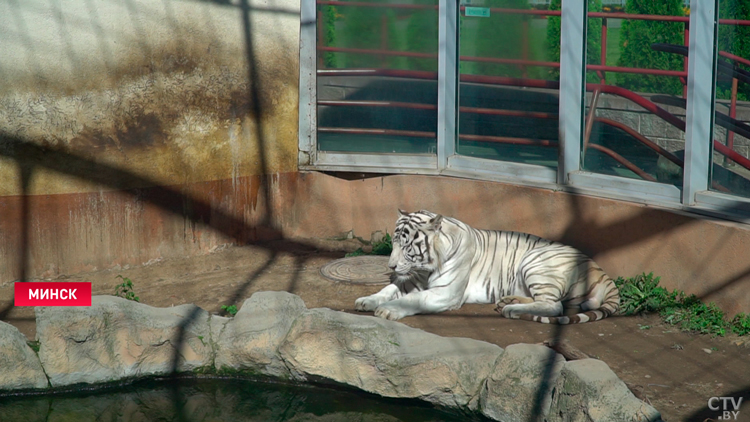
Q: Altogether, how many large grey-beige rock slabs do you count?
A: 6